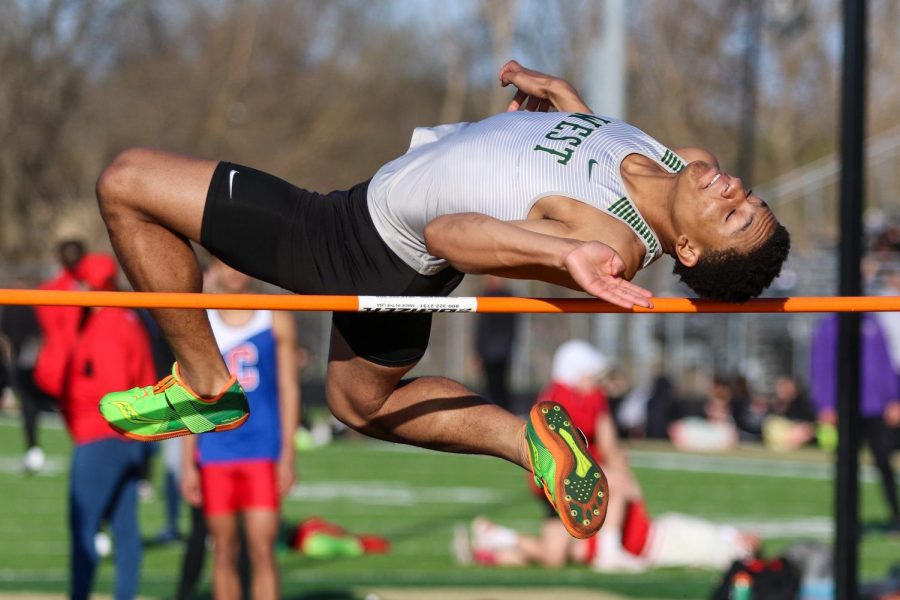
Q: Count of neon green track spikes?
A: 2